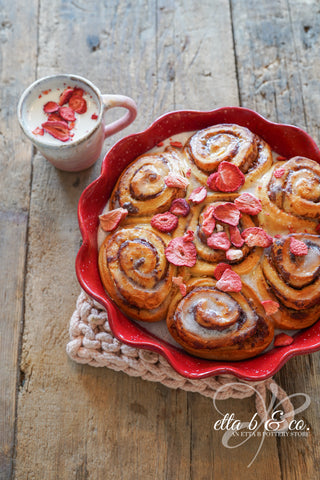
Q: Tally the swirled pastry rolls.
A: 7